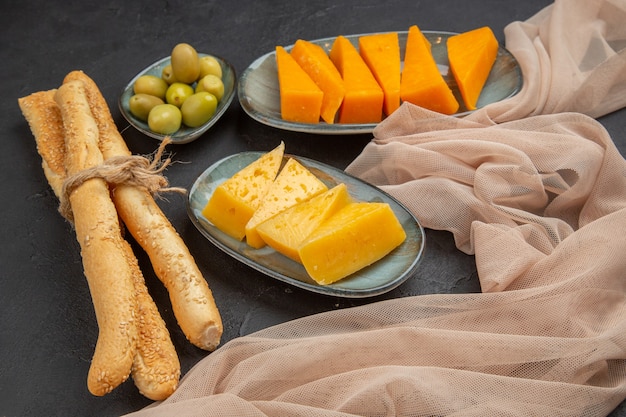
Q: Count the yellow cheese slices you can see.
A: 4